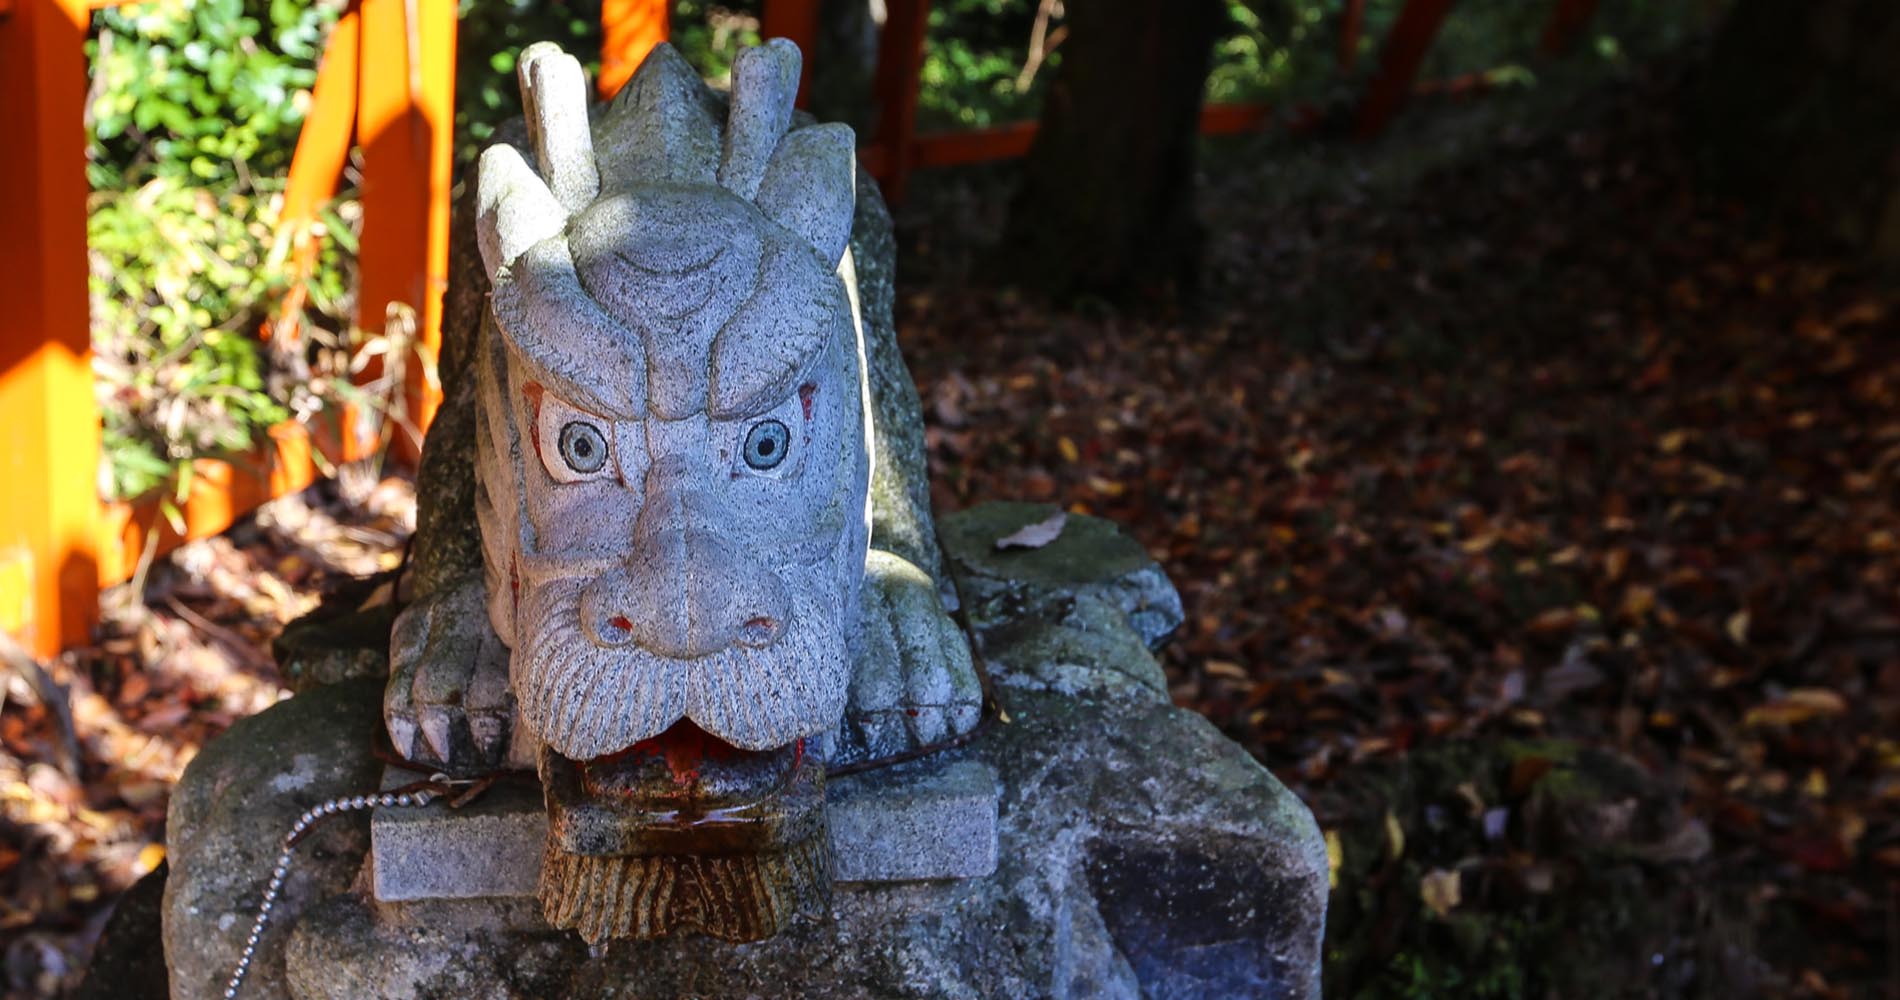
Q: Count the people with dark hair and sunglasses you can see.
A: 0